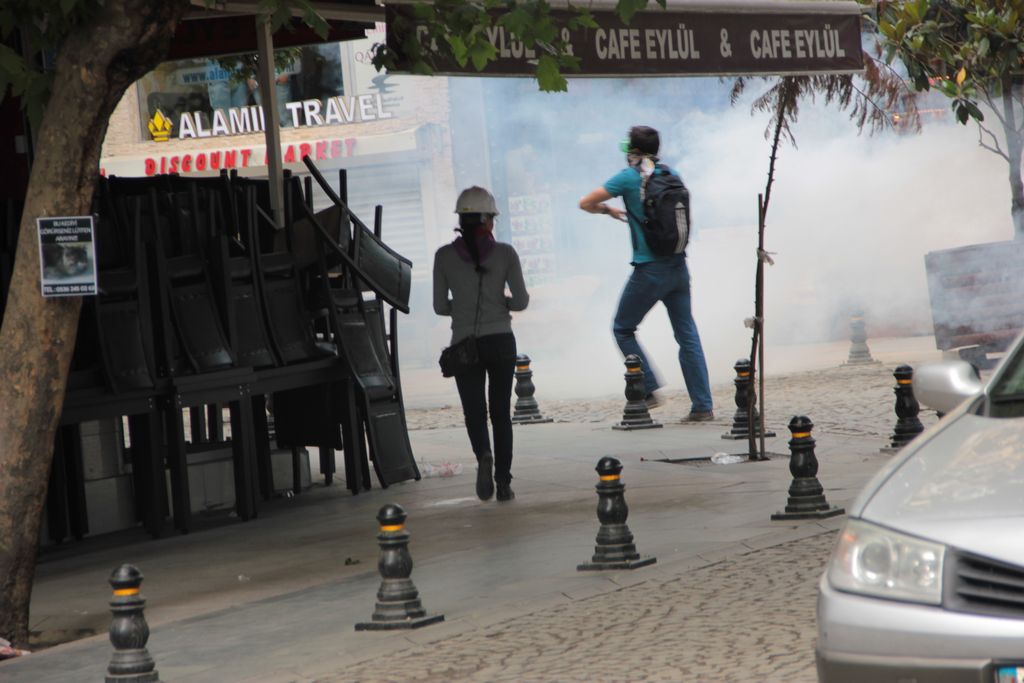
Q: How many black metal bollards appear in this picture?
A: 9